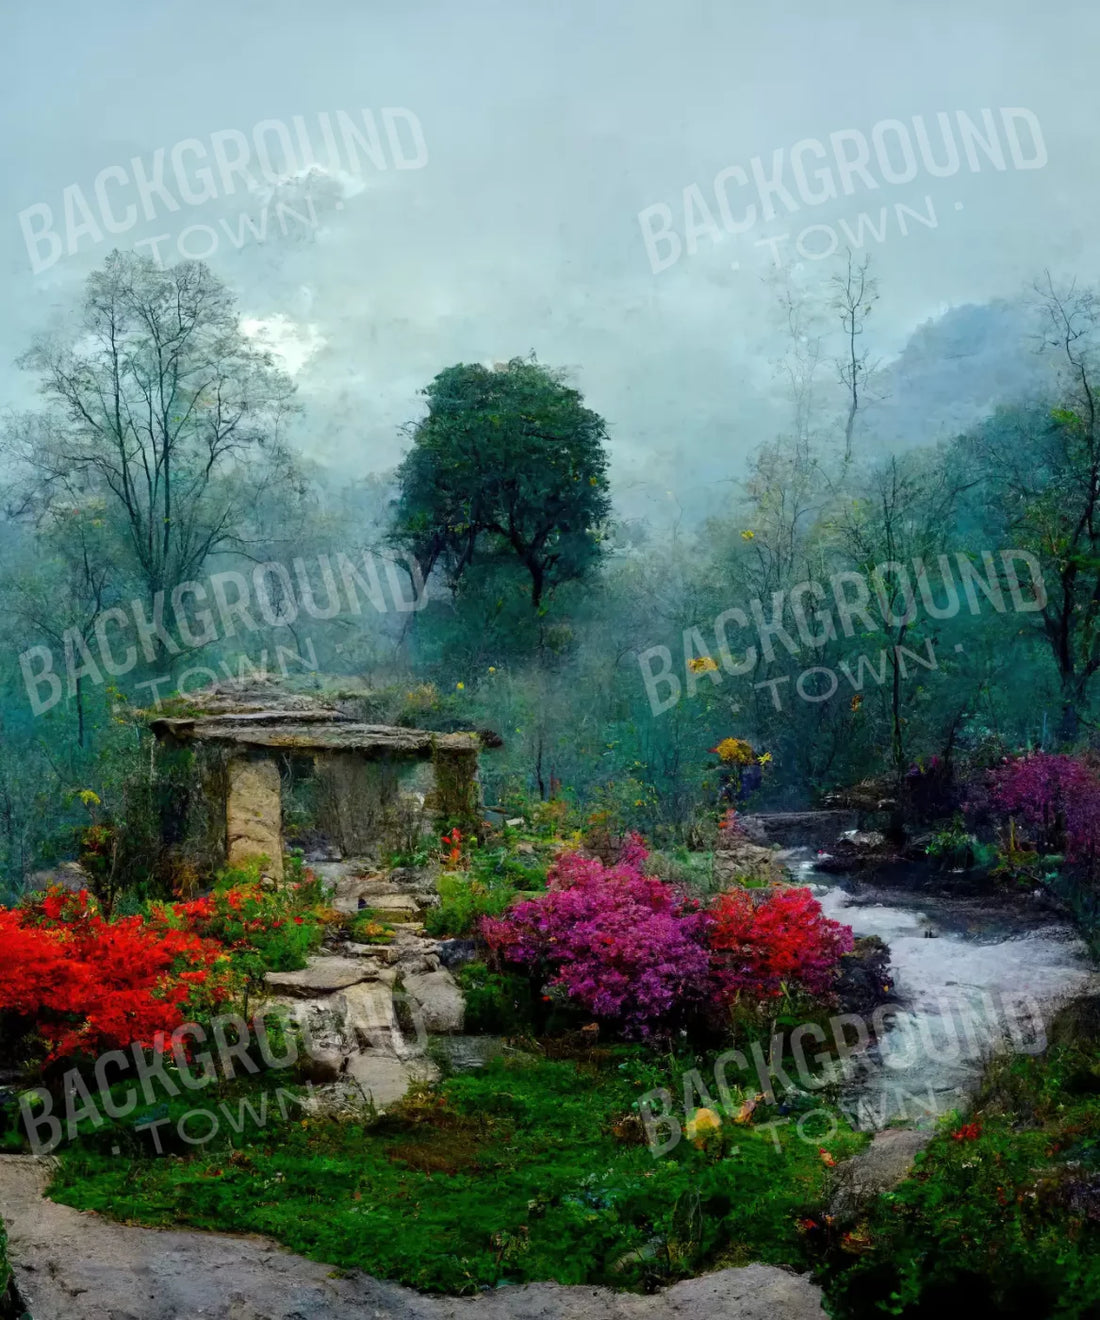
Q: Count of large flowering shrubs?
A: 4